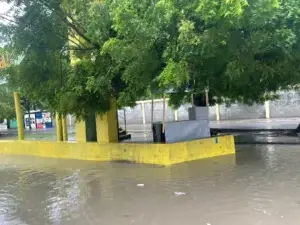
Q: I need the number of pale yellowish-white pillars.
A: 4